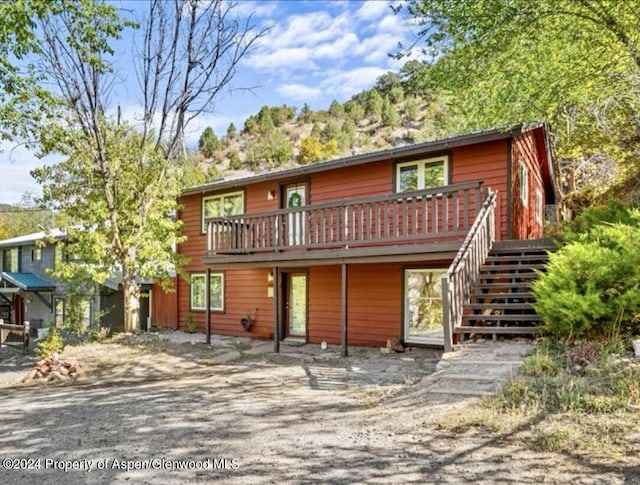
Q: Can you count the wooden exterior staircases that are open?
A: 1